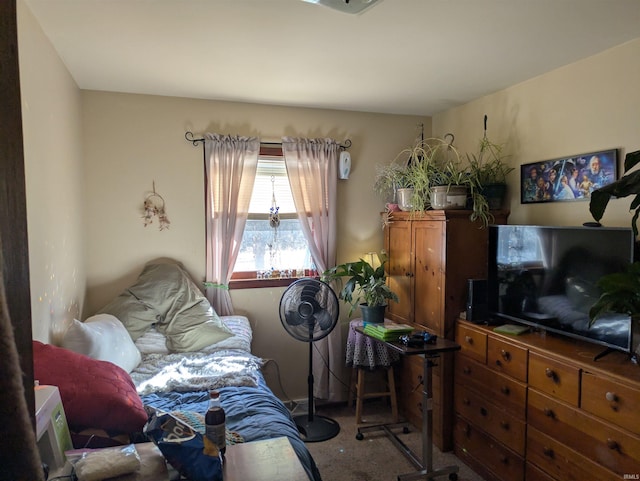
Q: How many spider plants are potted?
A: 3